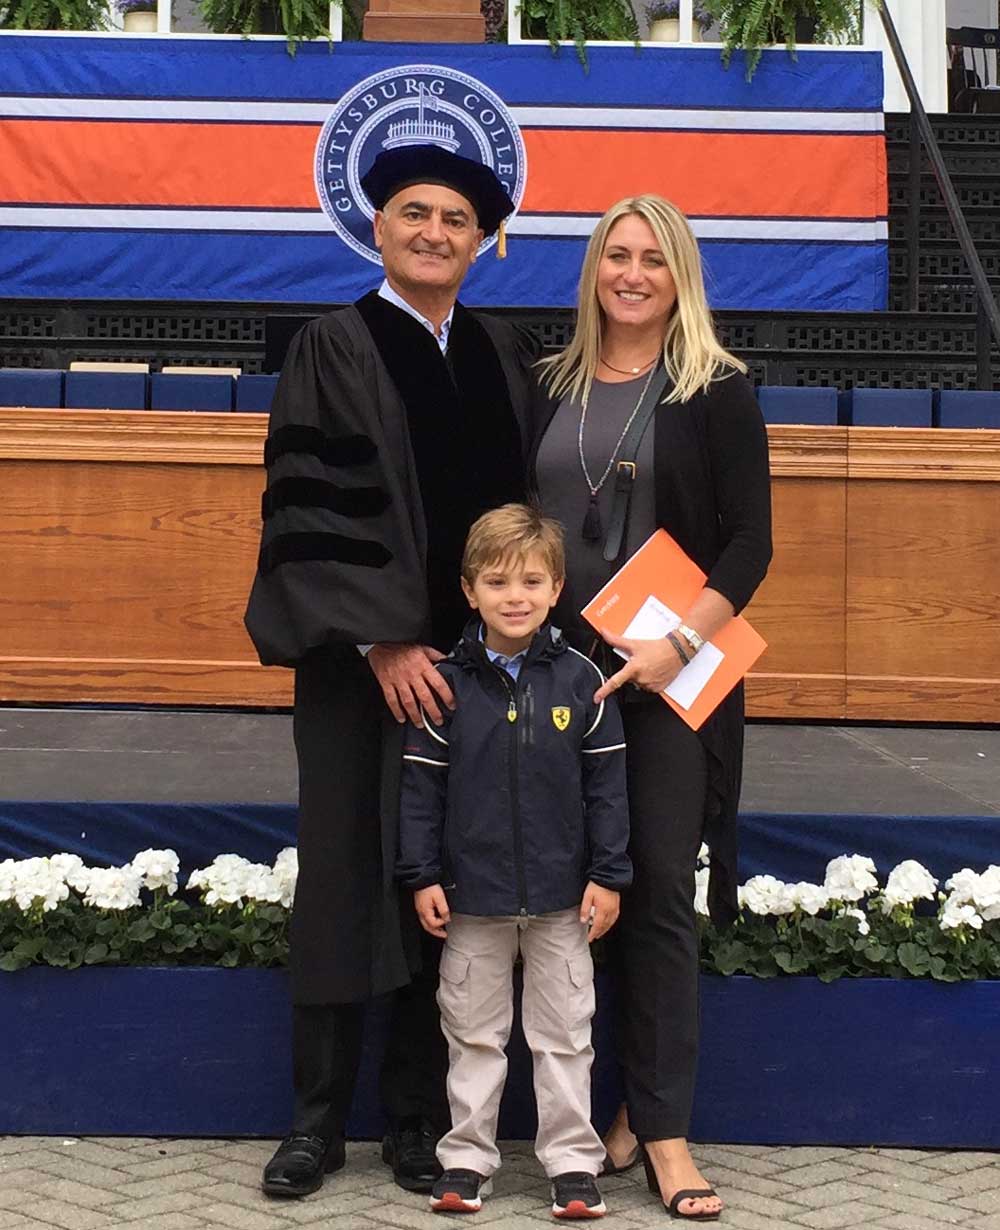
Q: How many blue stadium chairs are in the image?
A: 7